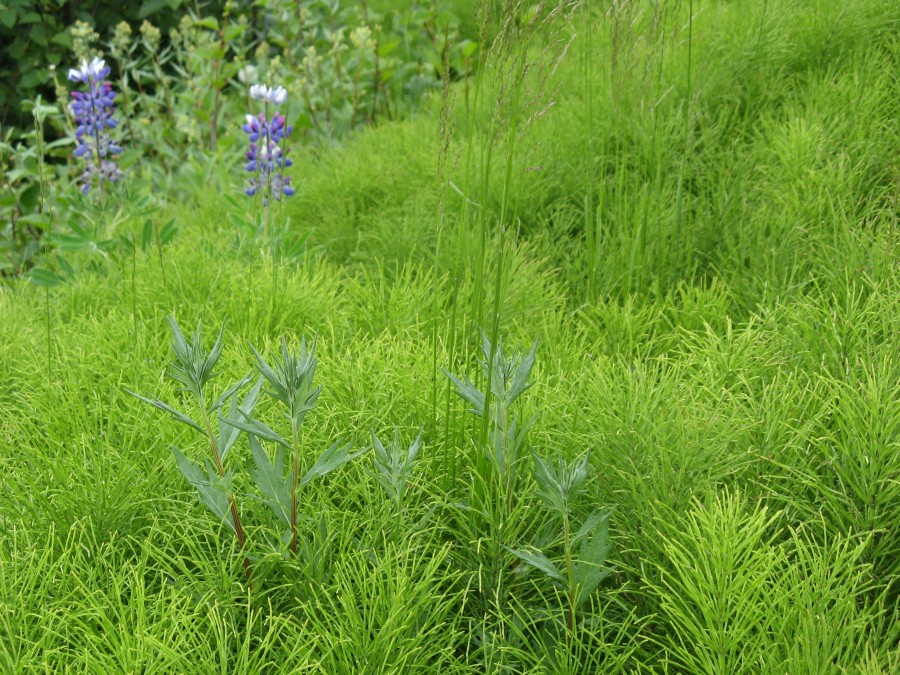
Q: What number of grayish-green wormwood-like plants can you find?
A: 5